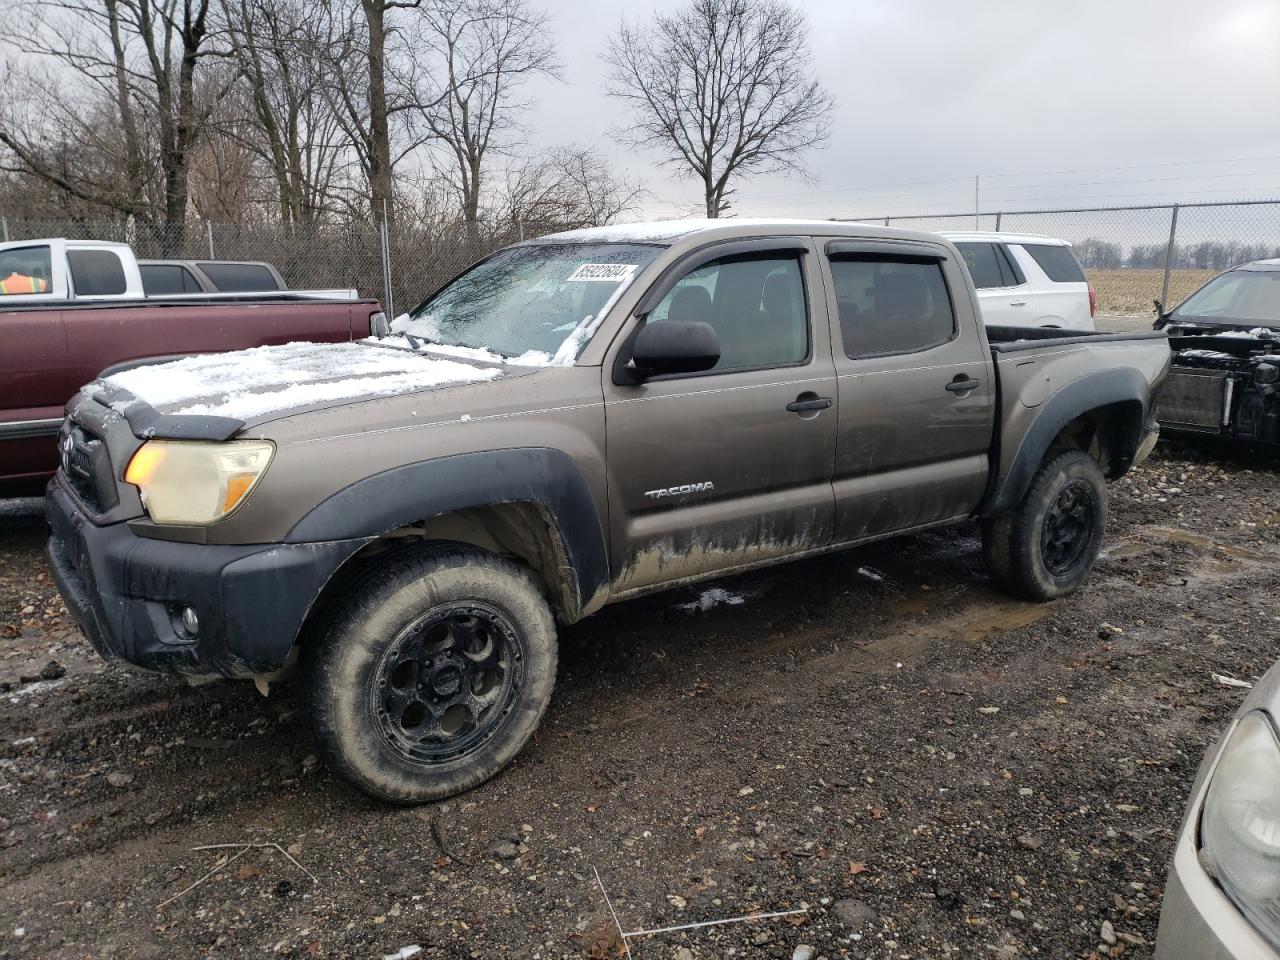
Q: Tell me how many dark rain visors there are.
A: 2